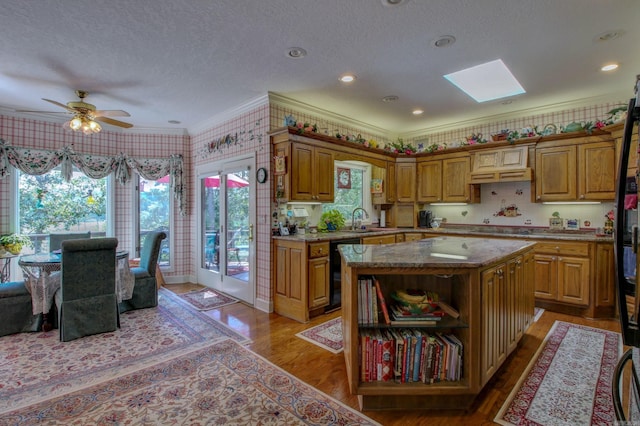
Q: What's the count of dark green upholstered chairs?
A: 4